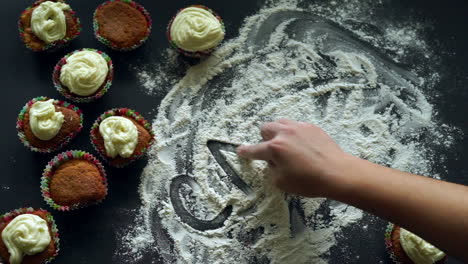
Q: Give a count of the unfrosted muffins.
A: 2